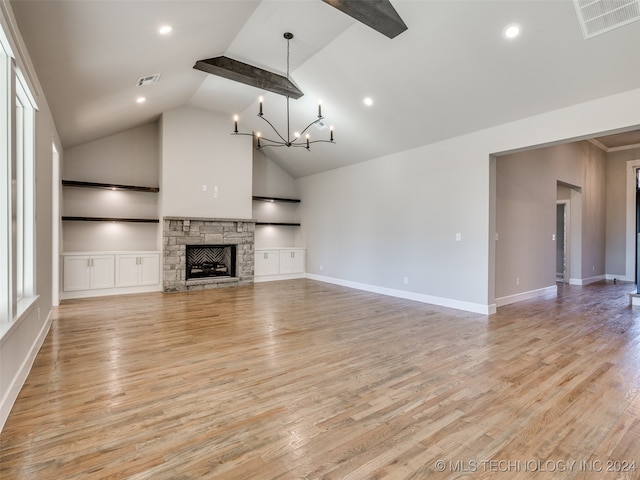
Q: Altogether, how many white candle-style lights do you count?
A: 6